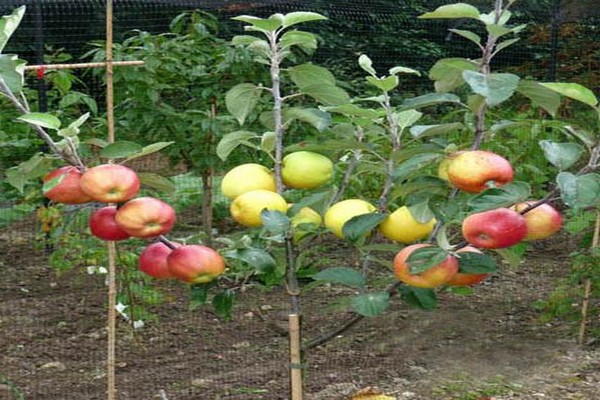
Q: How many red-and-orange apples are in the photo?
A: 11